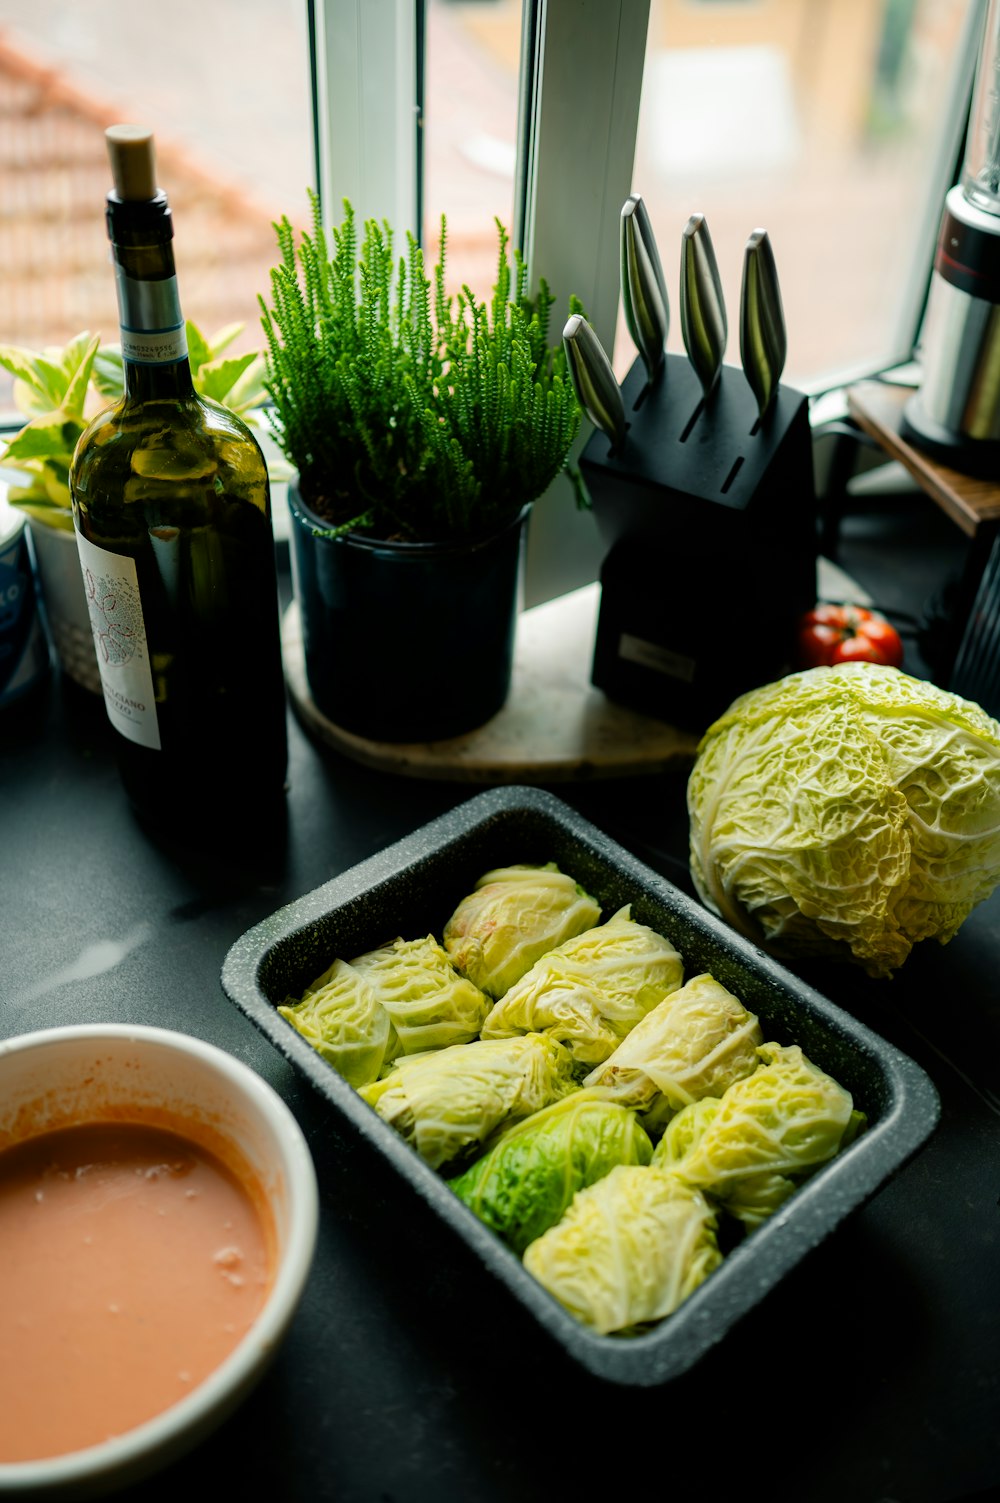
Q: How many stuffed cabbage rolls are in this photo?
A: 8